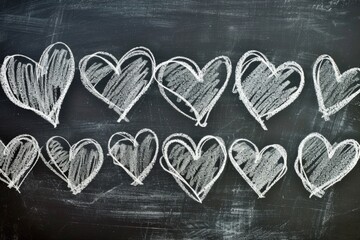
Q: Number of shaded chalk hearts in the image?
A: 11